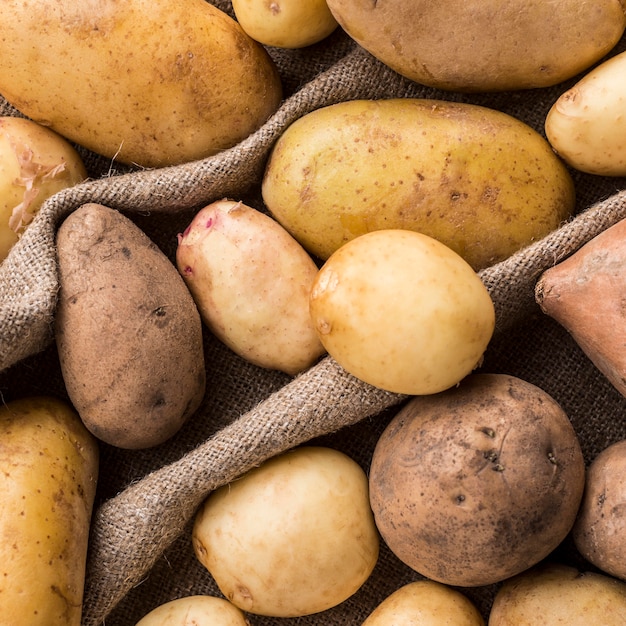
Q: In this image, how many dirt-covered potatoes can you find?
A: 3